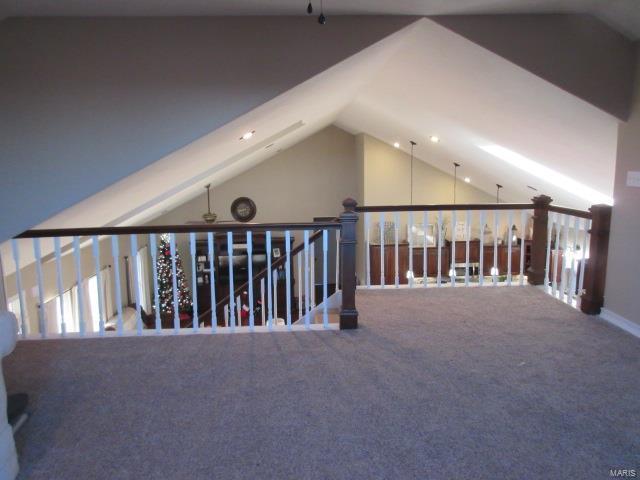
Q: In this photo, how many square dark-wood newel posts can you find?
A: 3